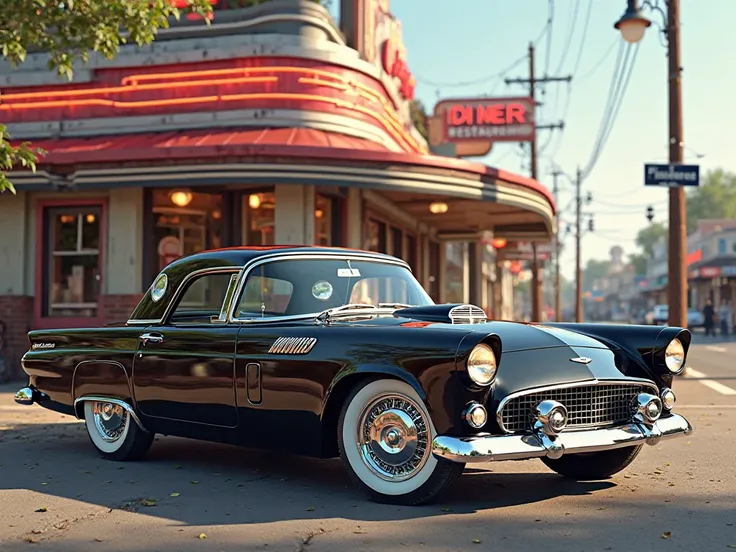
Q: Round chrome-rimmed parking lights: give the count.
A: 2